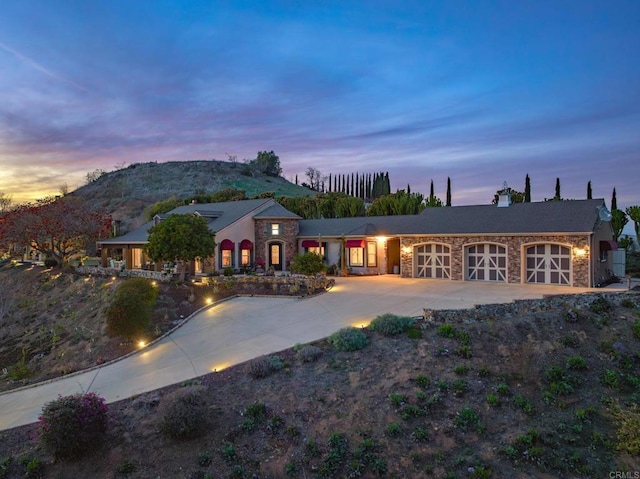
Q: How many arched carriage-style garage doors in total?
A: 3